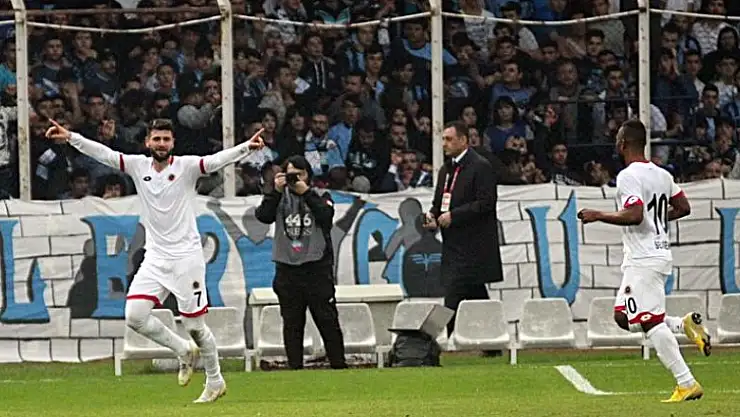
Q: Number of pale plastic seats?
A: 10